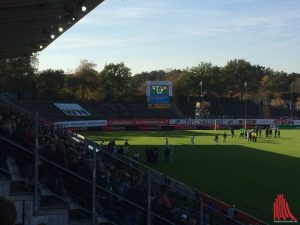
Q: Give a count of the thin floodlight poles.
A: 3